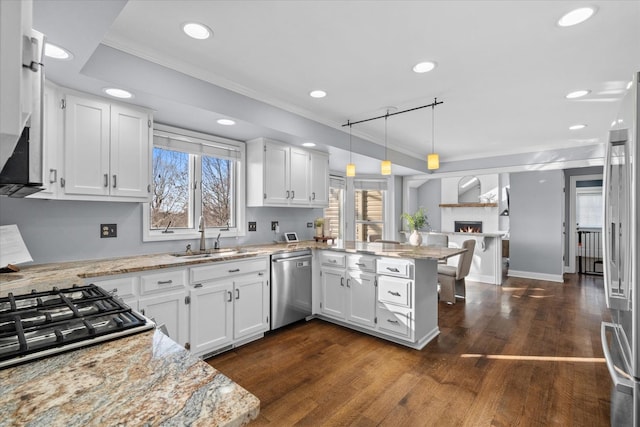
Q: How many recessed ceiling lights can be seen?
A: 10